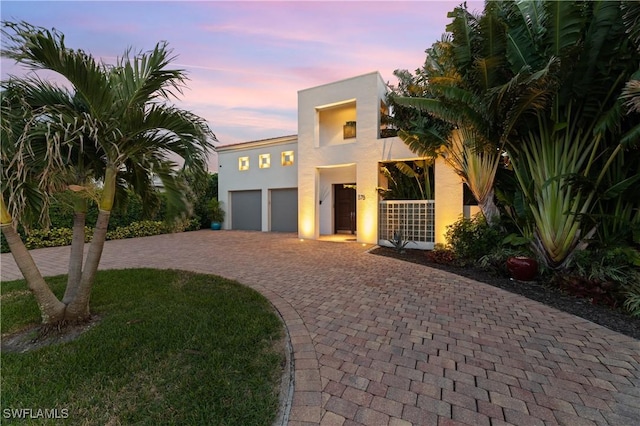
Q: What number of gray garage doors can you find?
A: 2